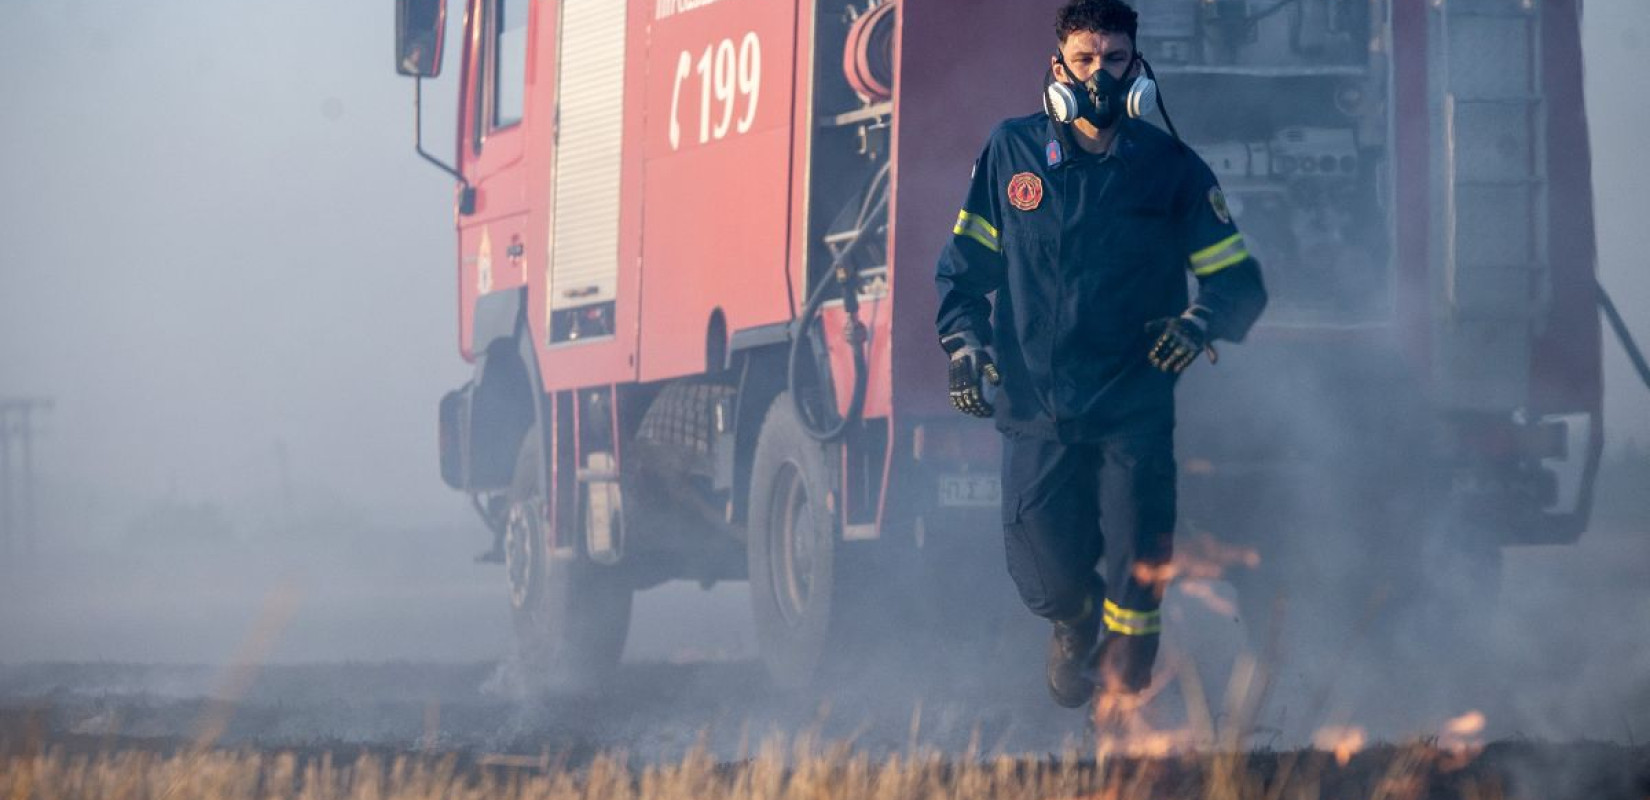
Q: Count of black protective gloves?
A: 2